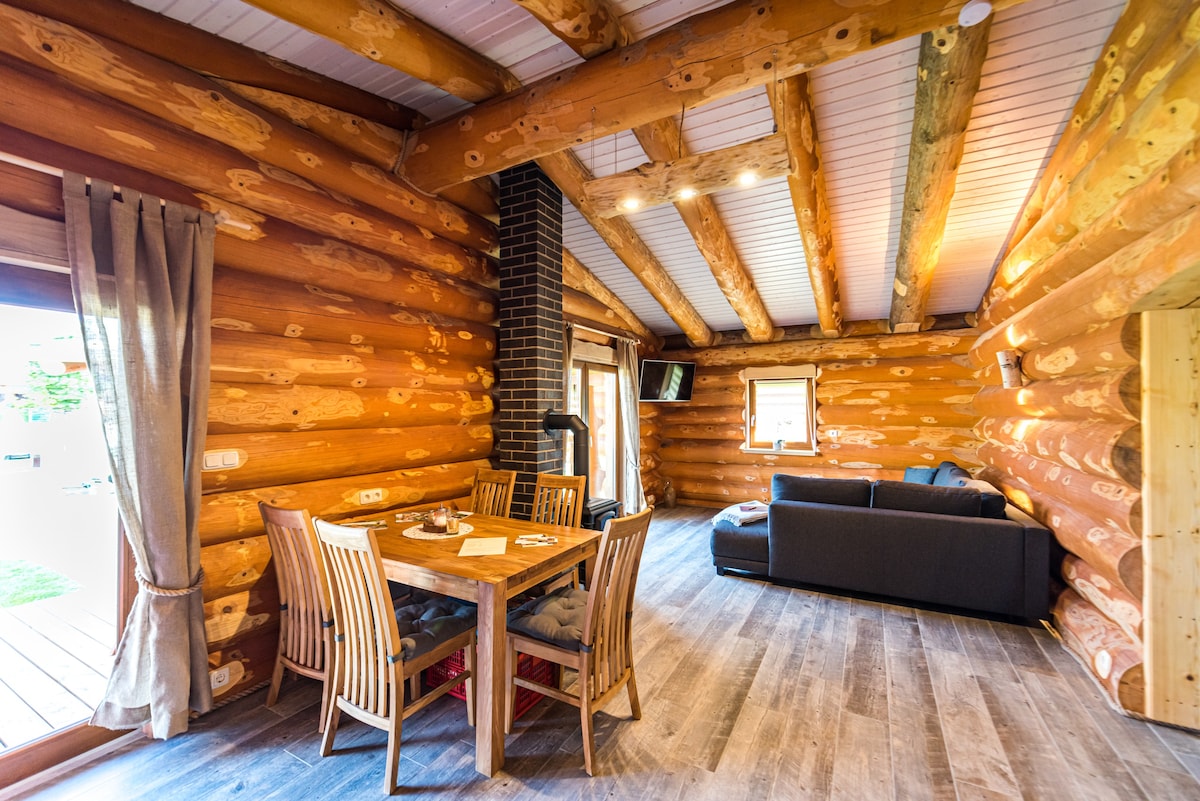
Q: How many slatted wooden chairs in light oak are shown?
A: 5